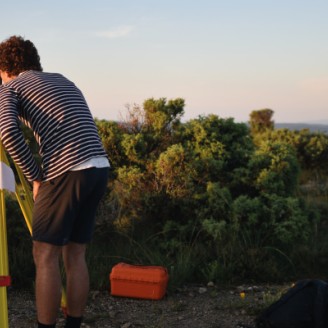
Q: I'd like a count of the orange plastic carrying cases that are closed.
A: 1